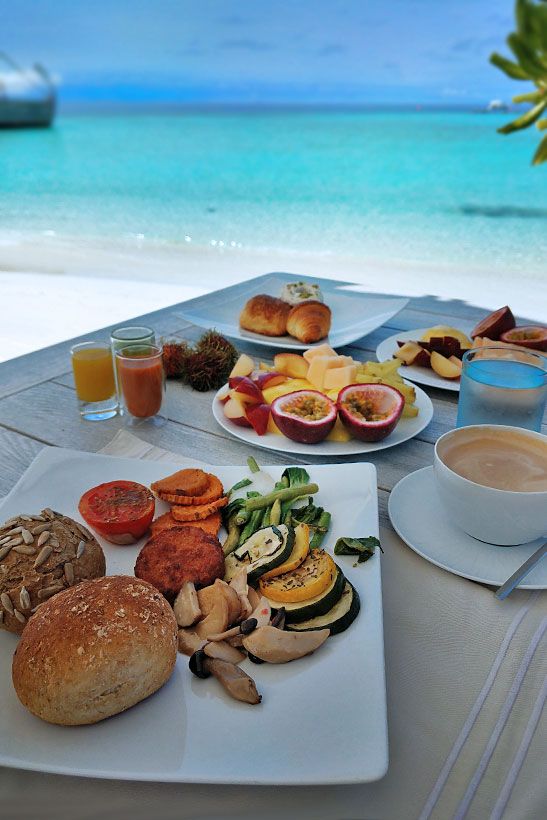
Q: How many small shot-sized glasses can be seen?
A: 3